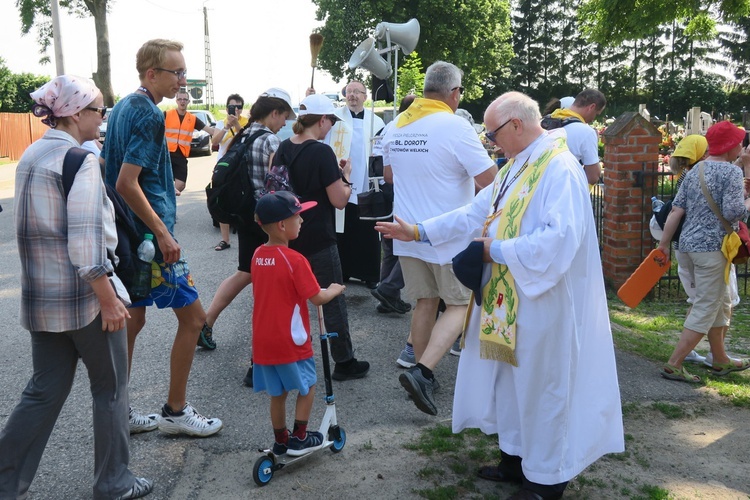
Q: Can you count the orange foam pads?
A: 1